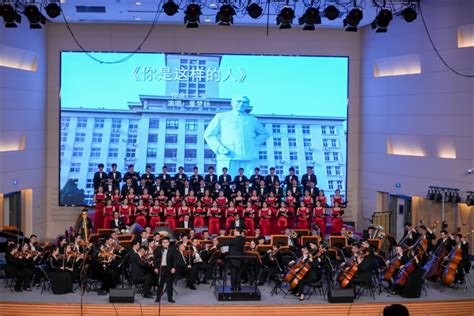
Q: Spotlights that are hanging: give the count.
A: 13